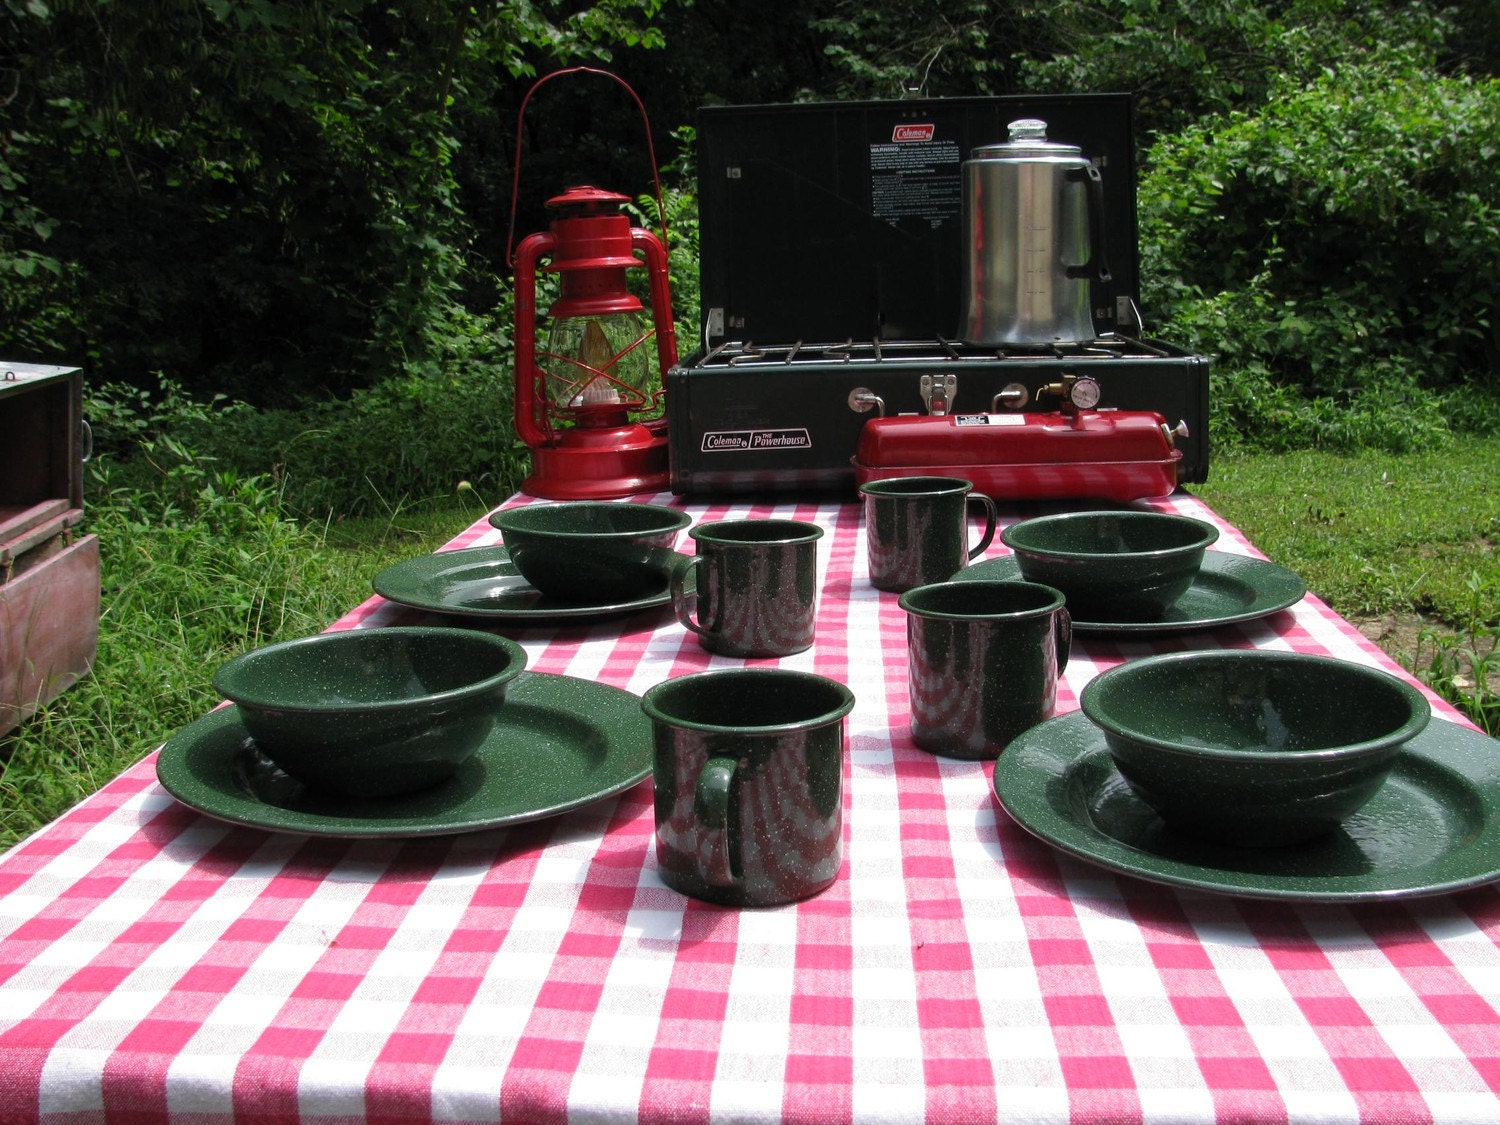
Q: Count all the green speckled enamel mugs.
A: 4